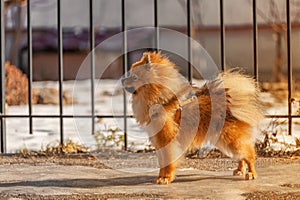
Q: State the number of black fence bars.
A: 10